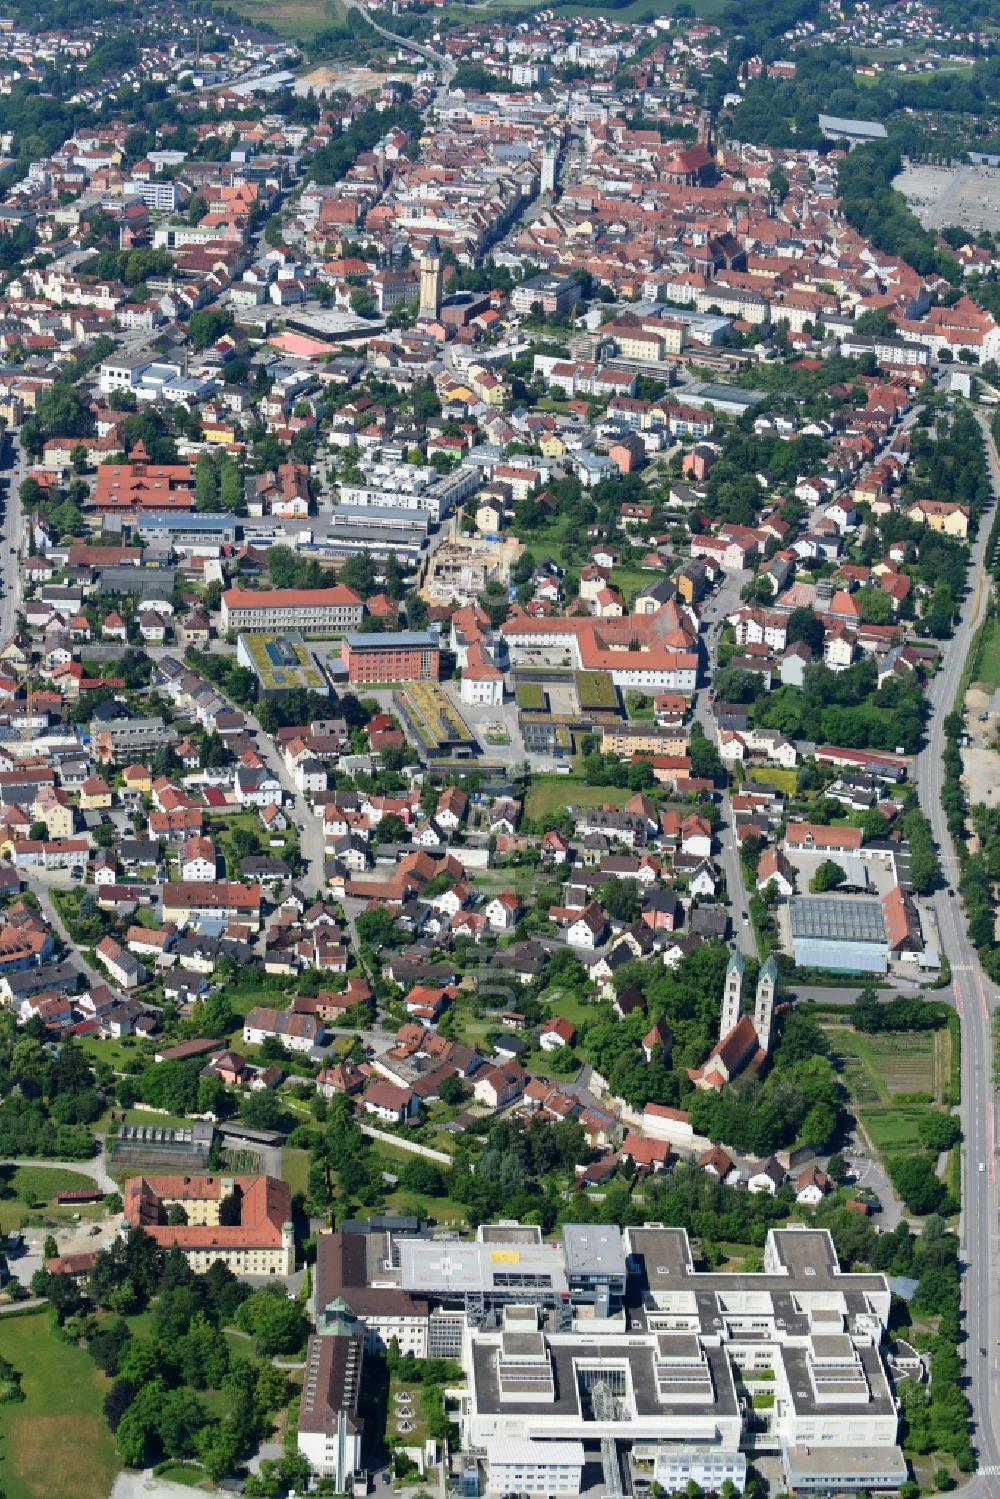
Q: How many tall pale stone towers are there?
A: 4